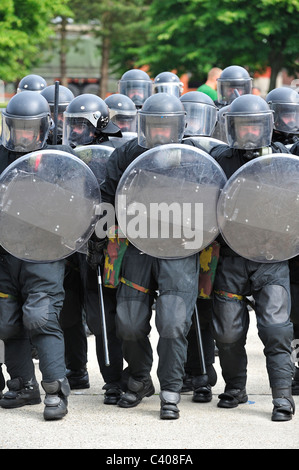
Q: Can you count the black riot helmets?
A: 12